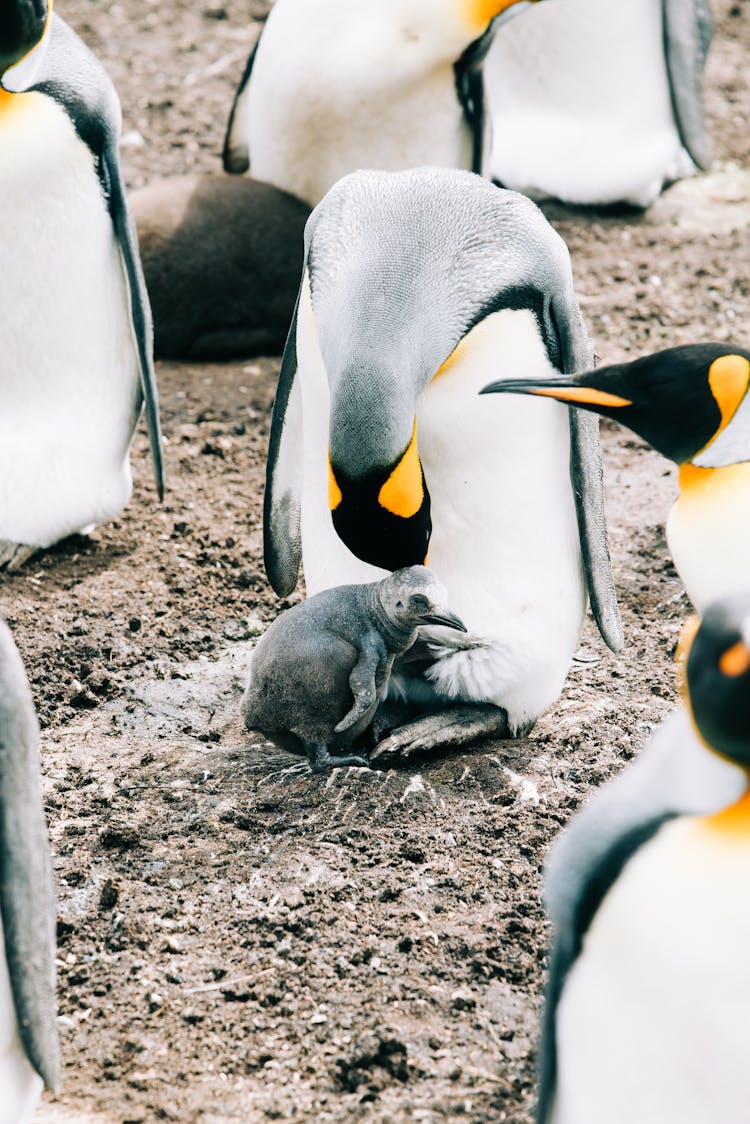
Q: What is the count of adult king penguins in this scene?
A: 7